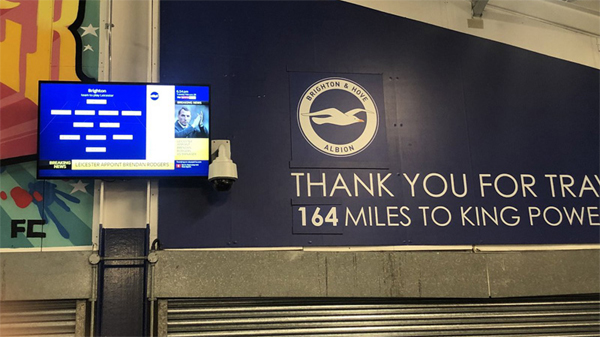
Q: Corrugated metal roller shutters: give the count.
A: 2